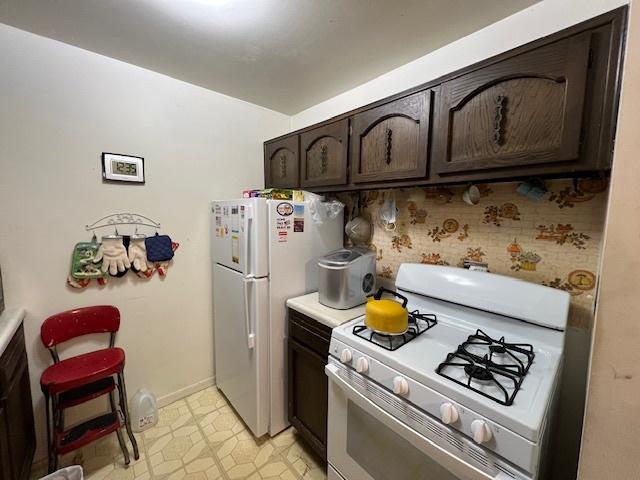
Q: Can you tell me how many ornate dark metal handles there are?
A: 4